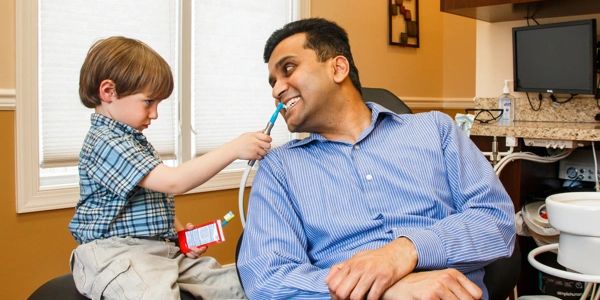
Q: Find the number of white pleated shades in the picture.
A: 2